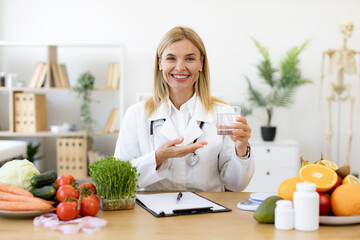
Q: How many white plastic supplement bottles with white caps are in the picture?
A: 2